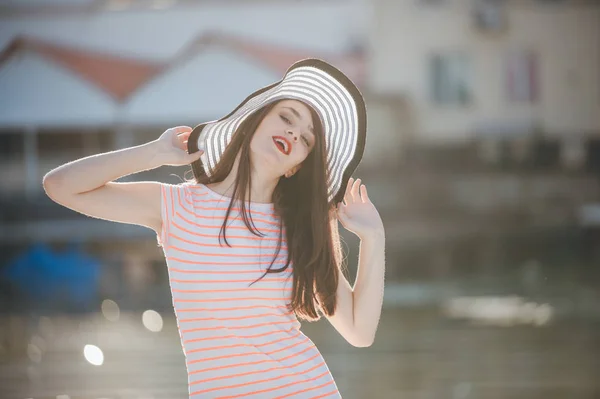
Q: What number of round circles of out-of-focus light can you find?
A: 3